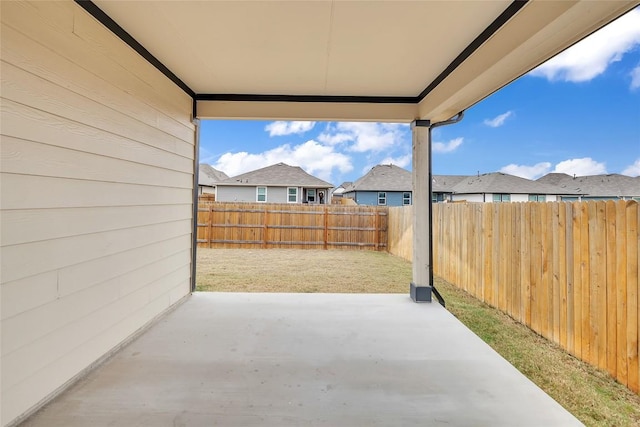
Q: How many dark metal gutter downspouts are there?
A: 1